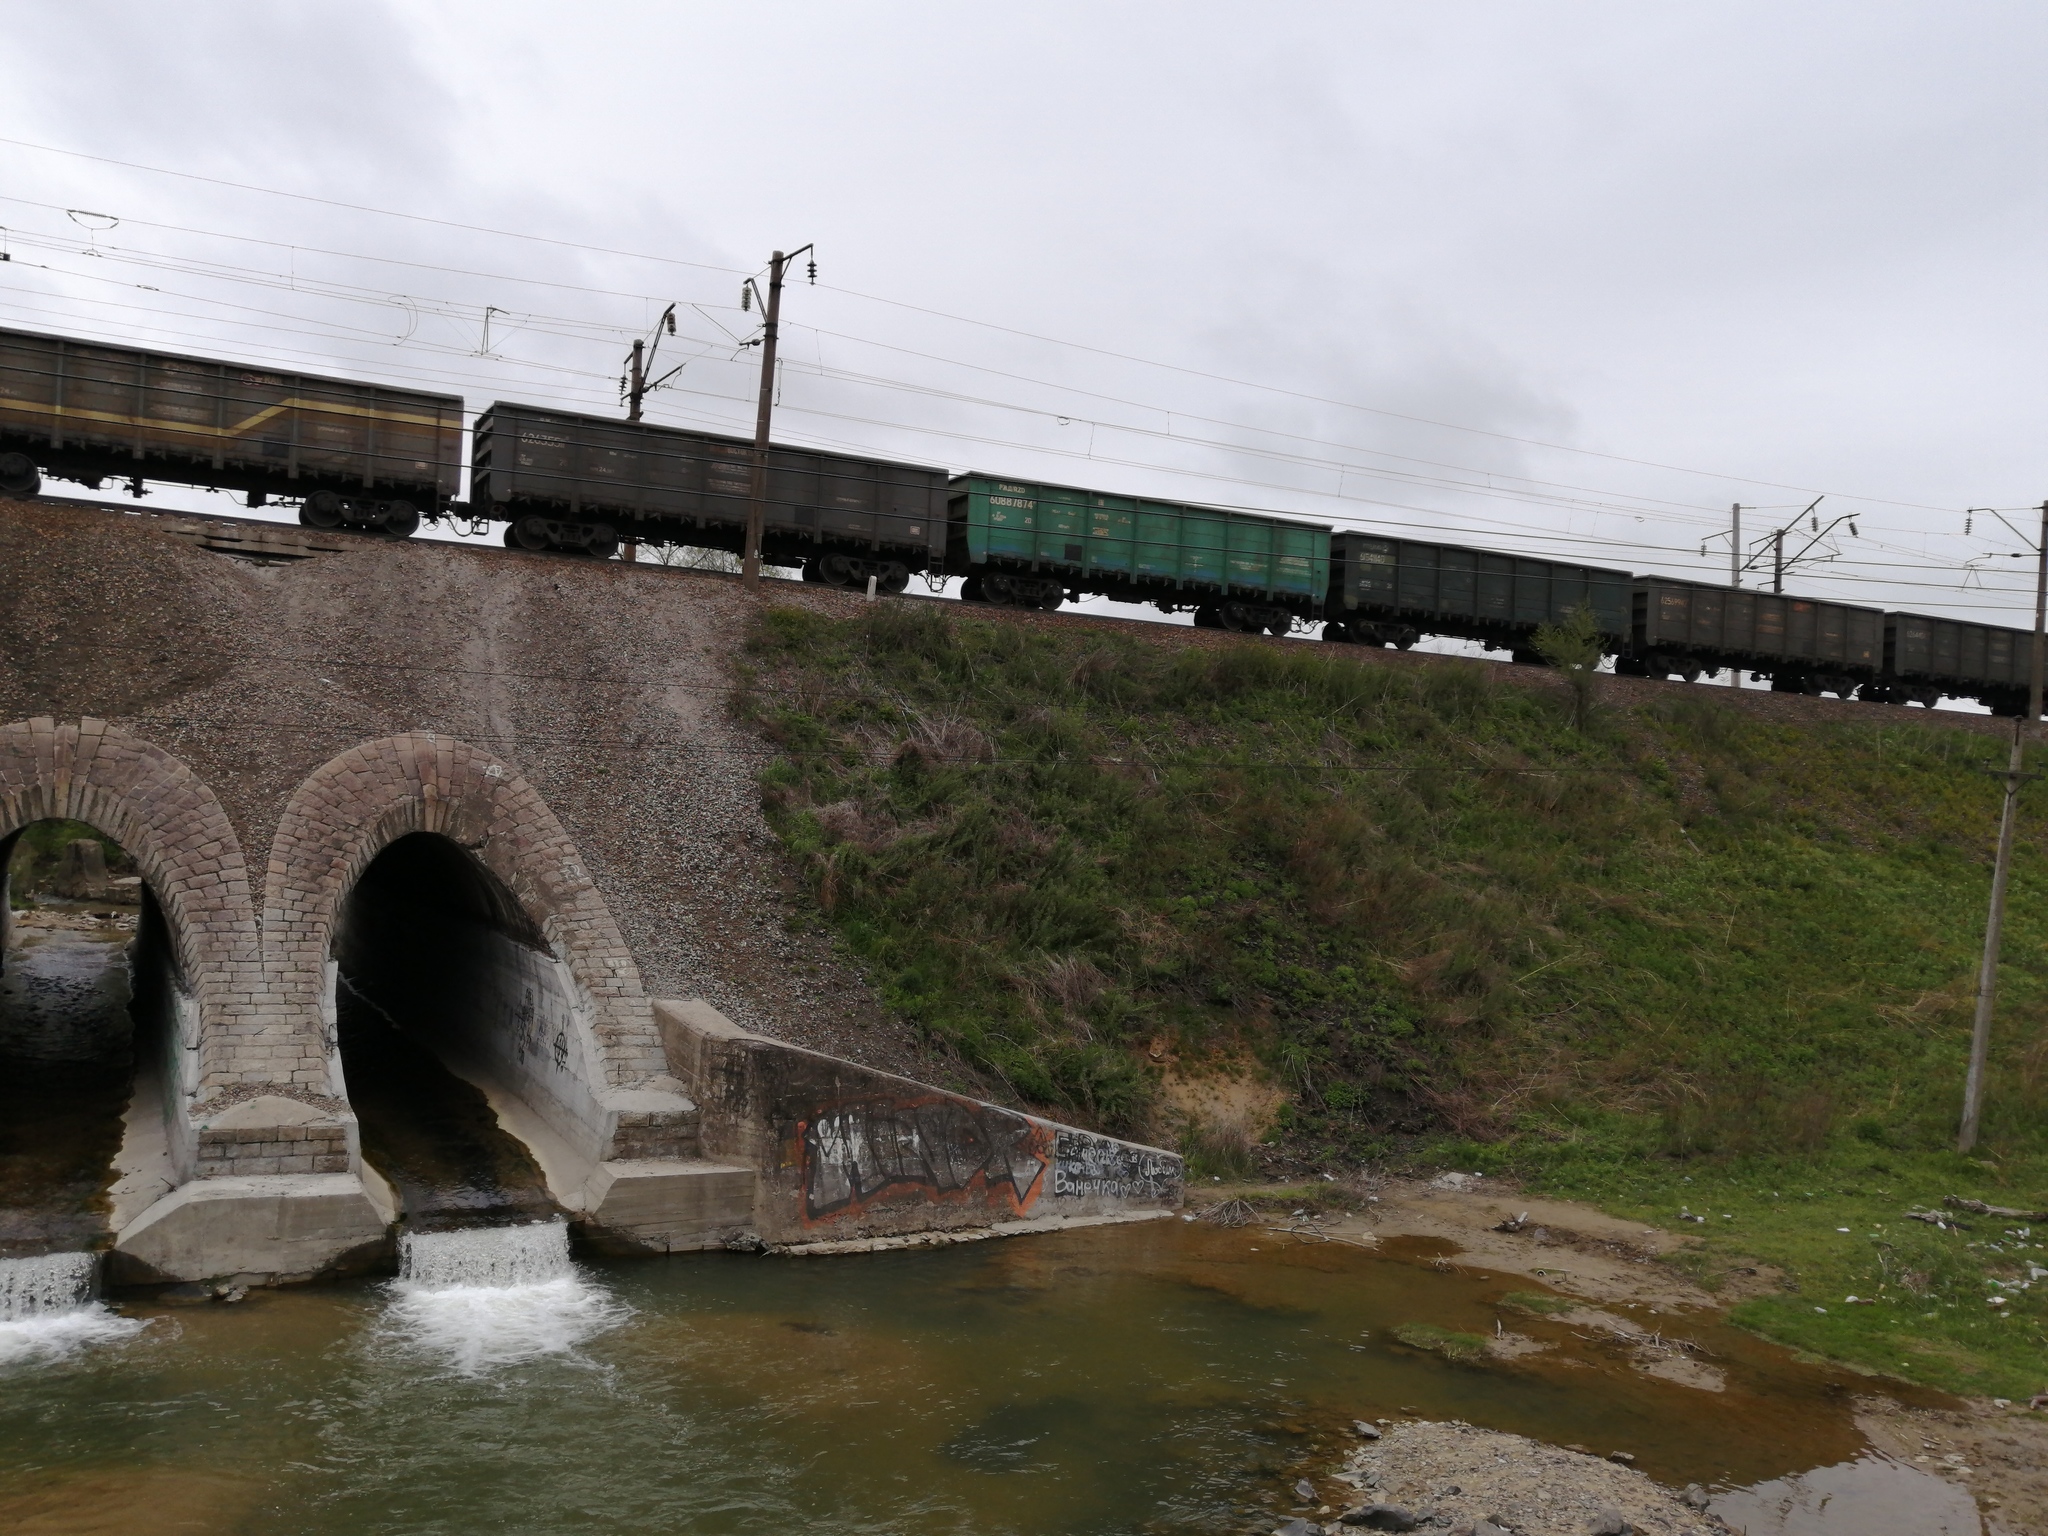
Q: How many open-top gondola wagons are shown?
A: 6